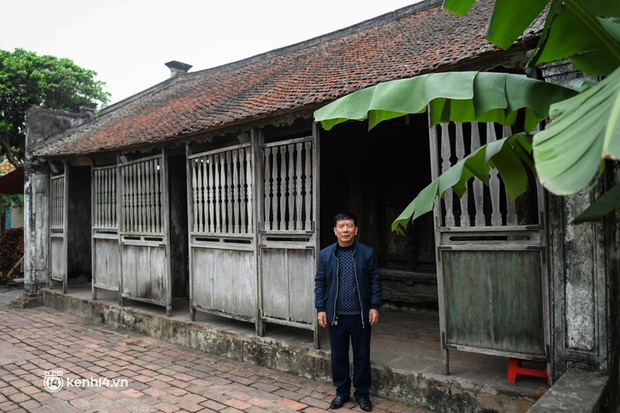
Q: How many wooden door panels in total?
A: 6